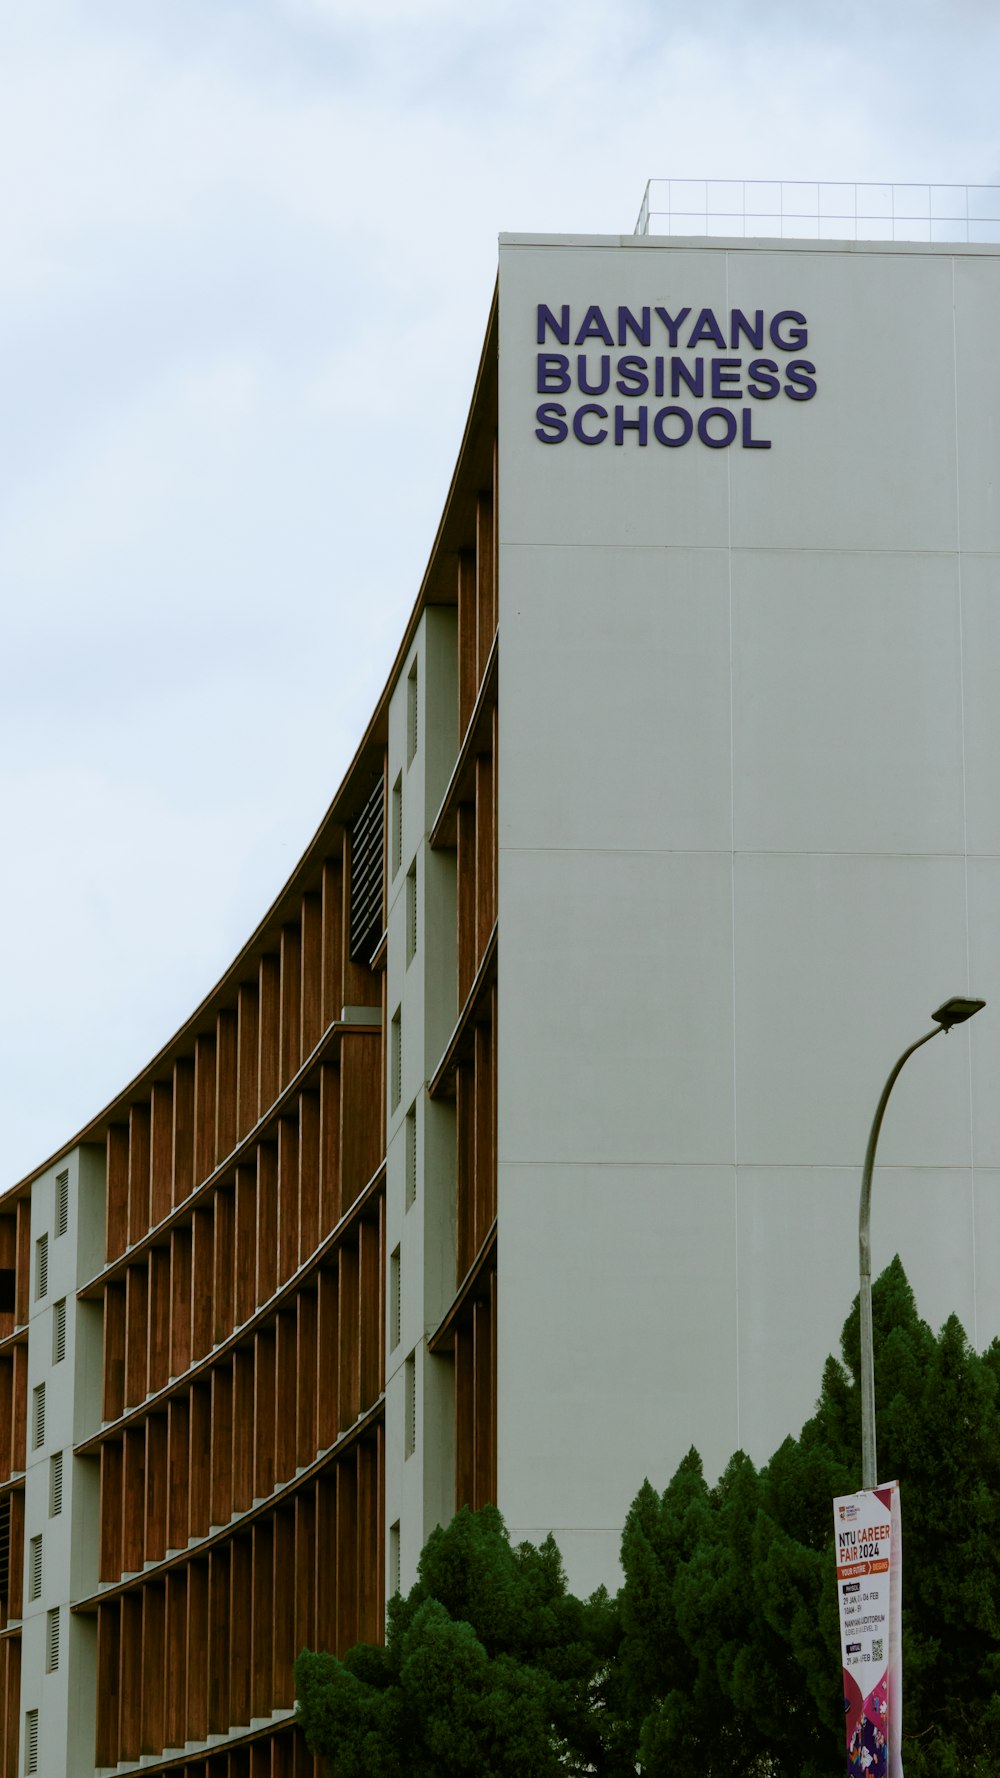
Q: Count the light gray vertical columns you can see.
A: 2